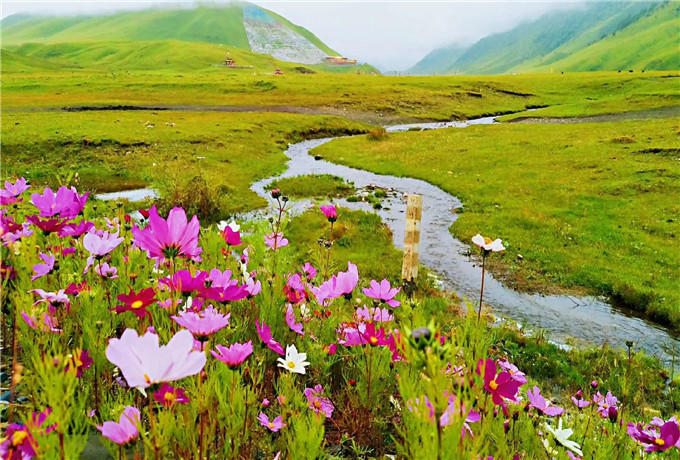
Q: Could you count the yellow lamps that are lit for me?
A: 0